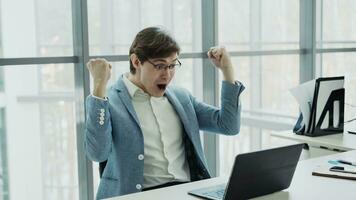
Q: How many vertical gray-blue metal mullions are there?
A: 3